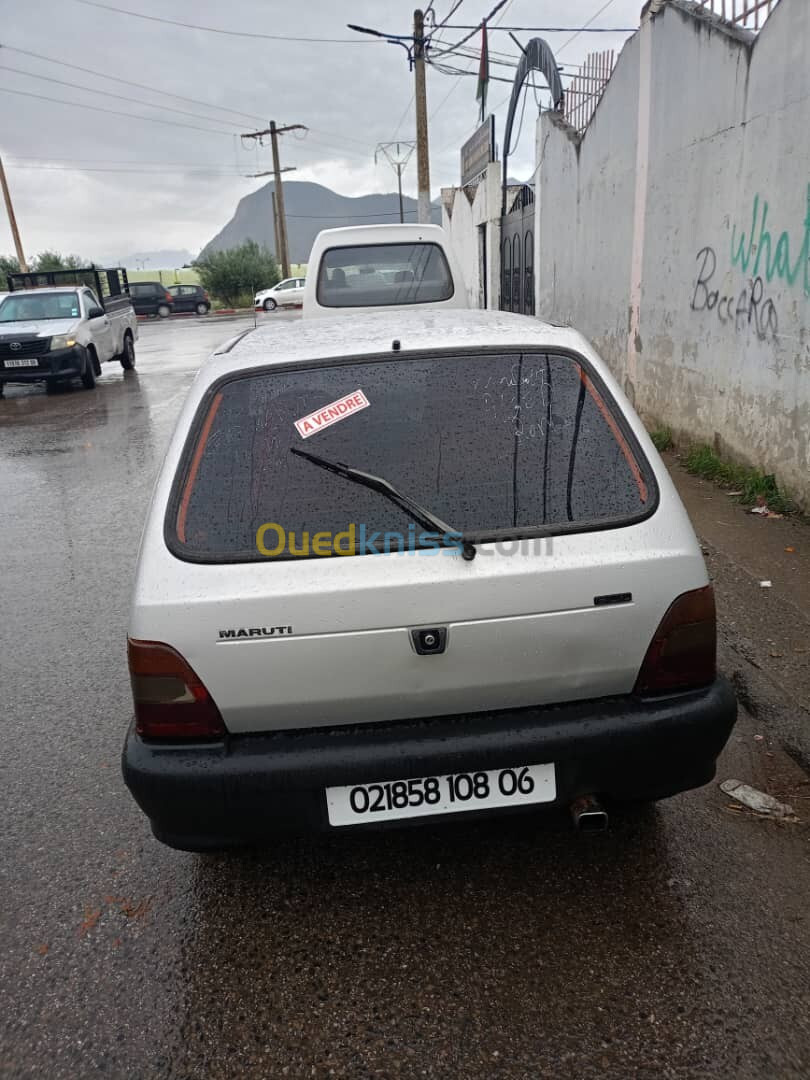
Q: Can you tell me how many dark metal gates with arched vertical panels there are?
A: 1